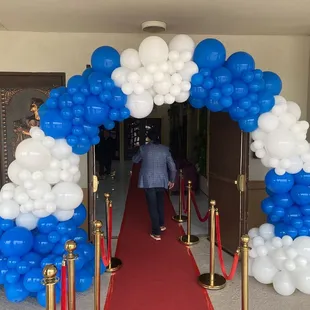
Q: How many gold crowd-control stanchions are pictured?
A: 8